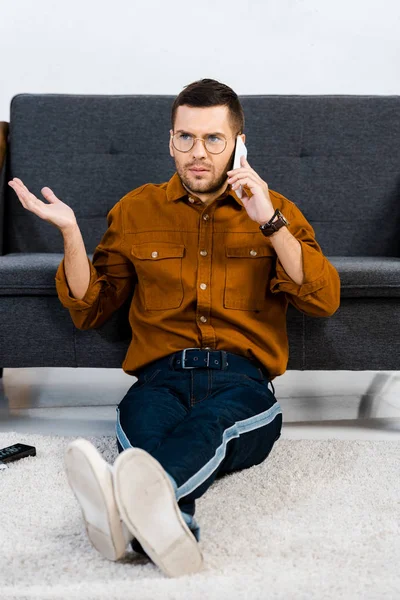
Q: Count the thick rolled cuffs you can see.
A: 2